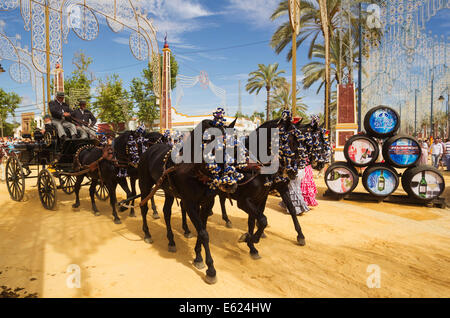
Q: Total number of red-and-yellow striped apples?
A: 0